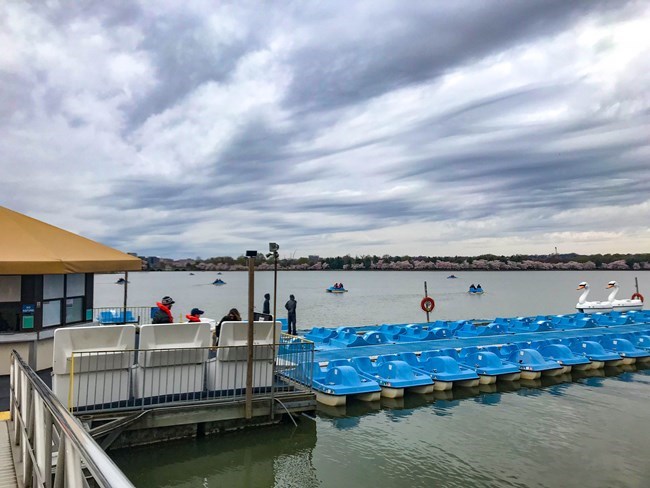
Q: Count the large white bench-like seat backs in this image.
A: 3